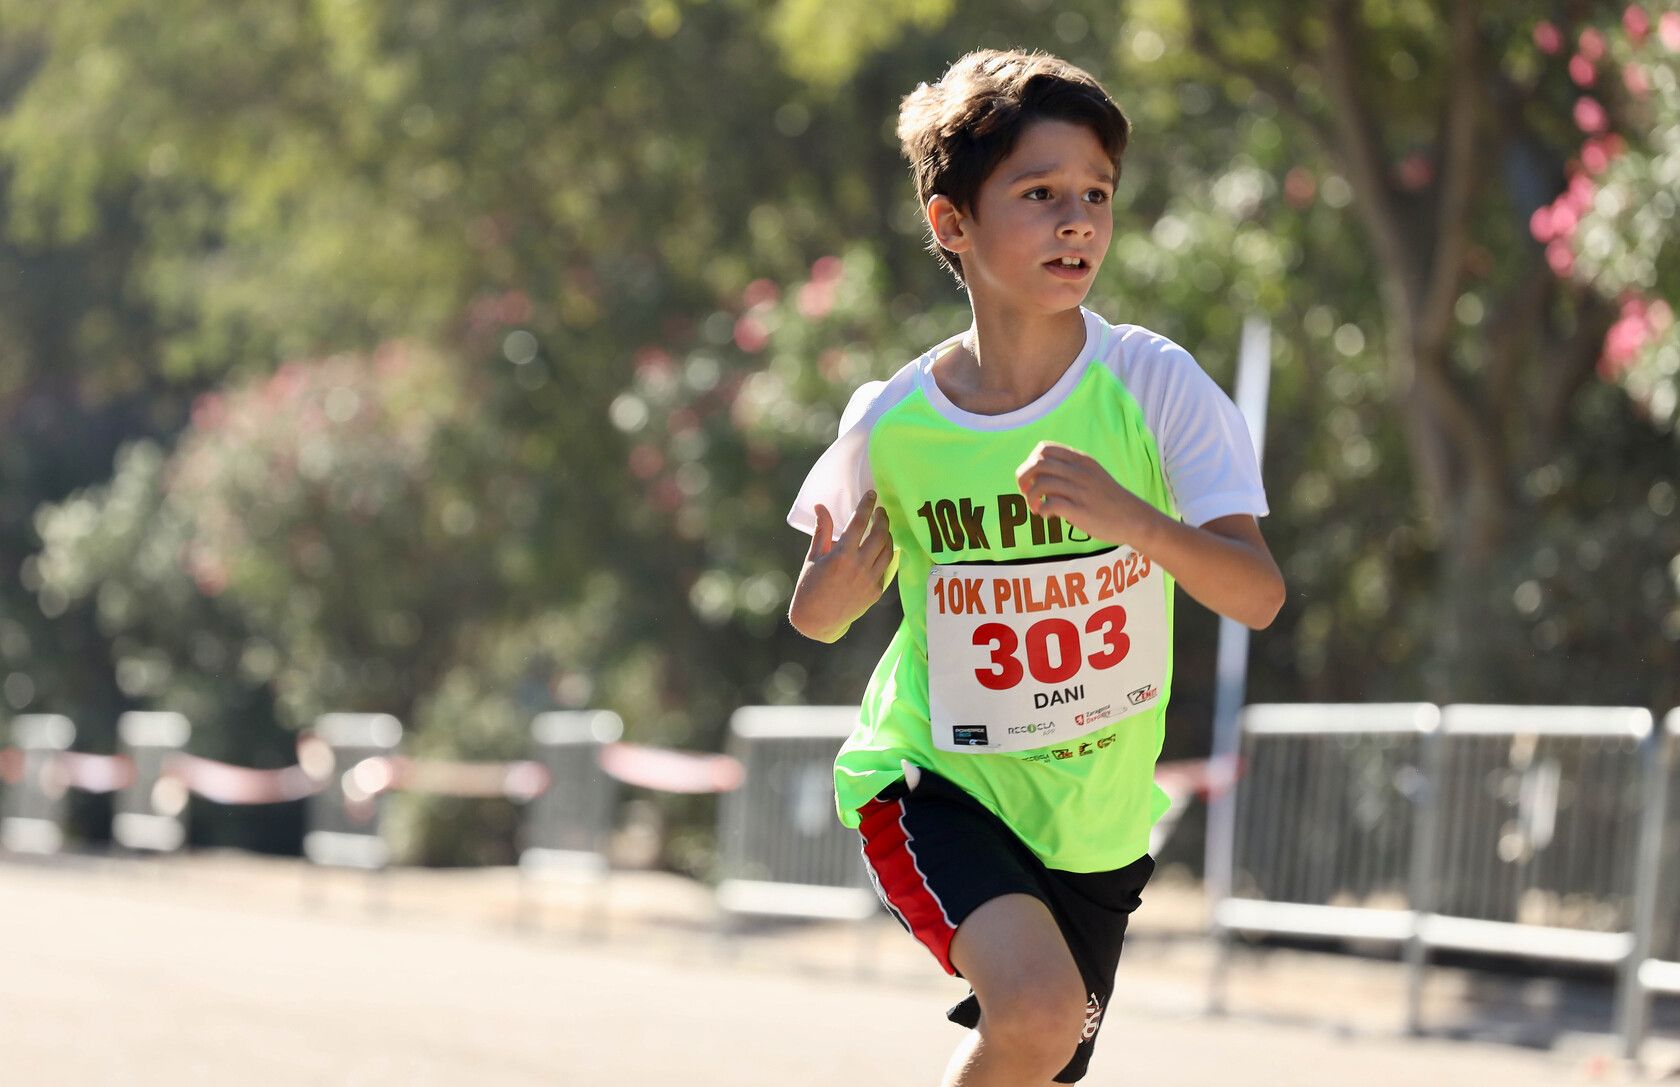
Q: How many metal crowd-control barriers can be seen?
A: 8